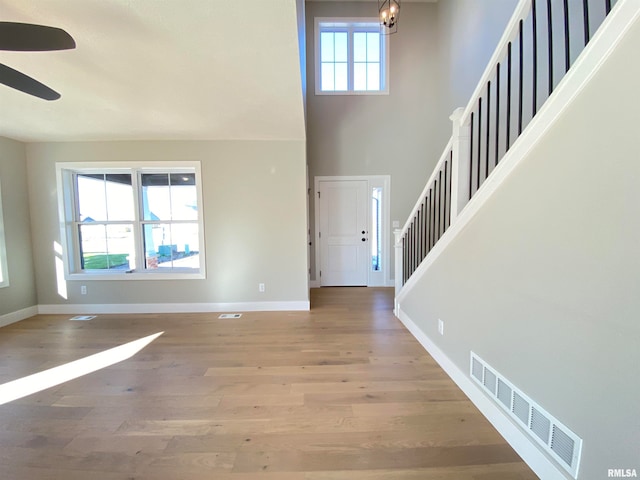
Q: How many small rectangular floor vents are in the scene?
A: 2